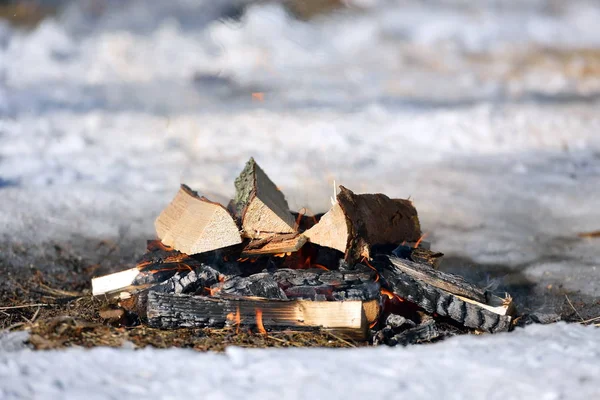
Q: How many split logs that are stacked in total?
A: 3